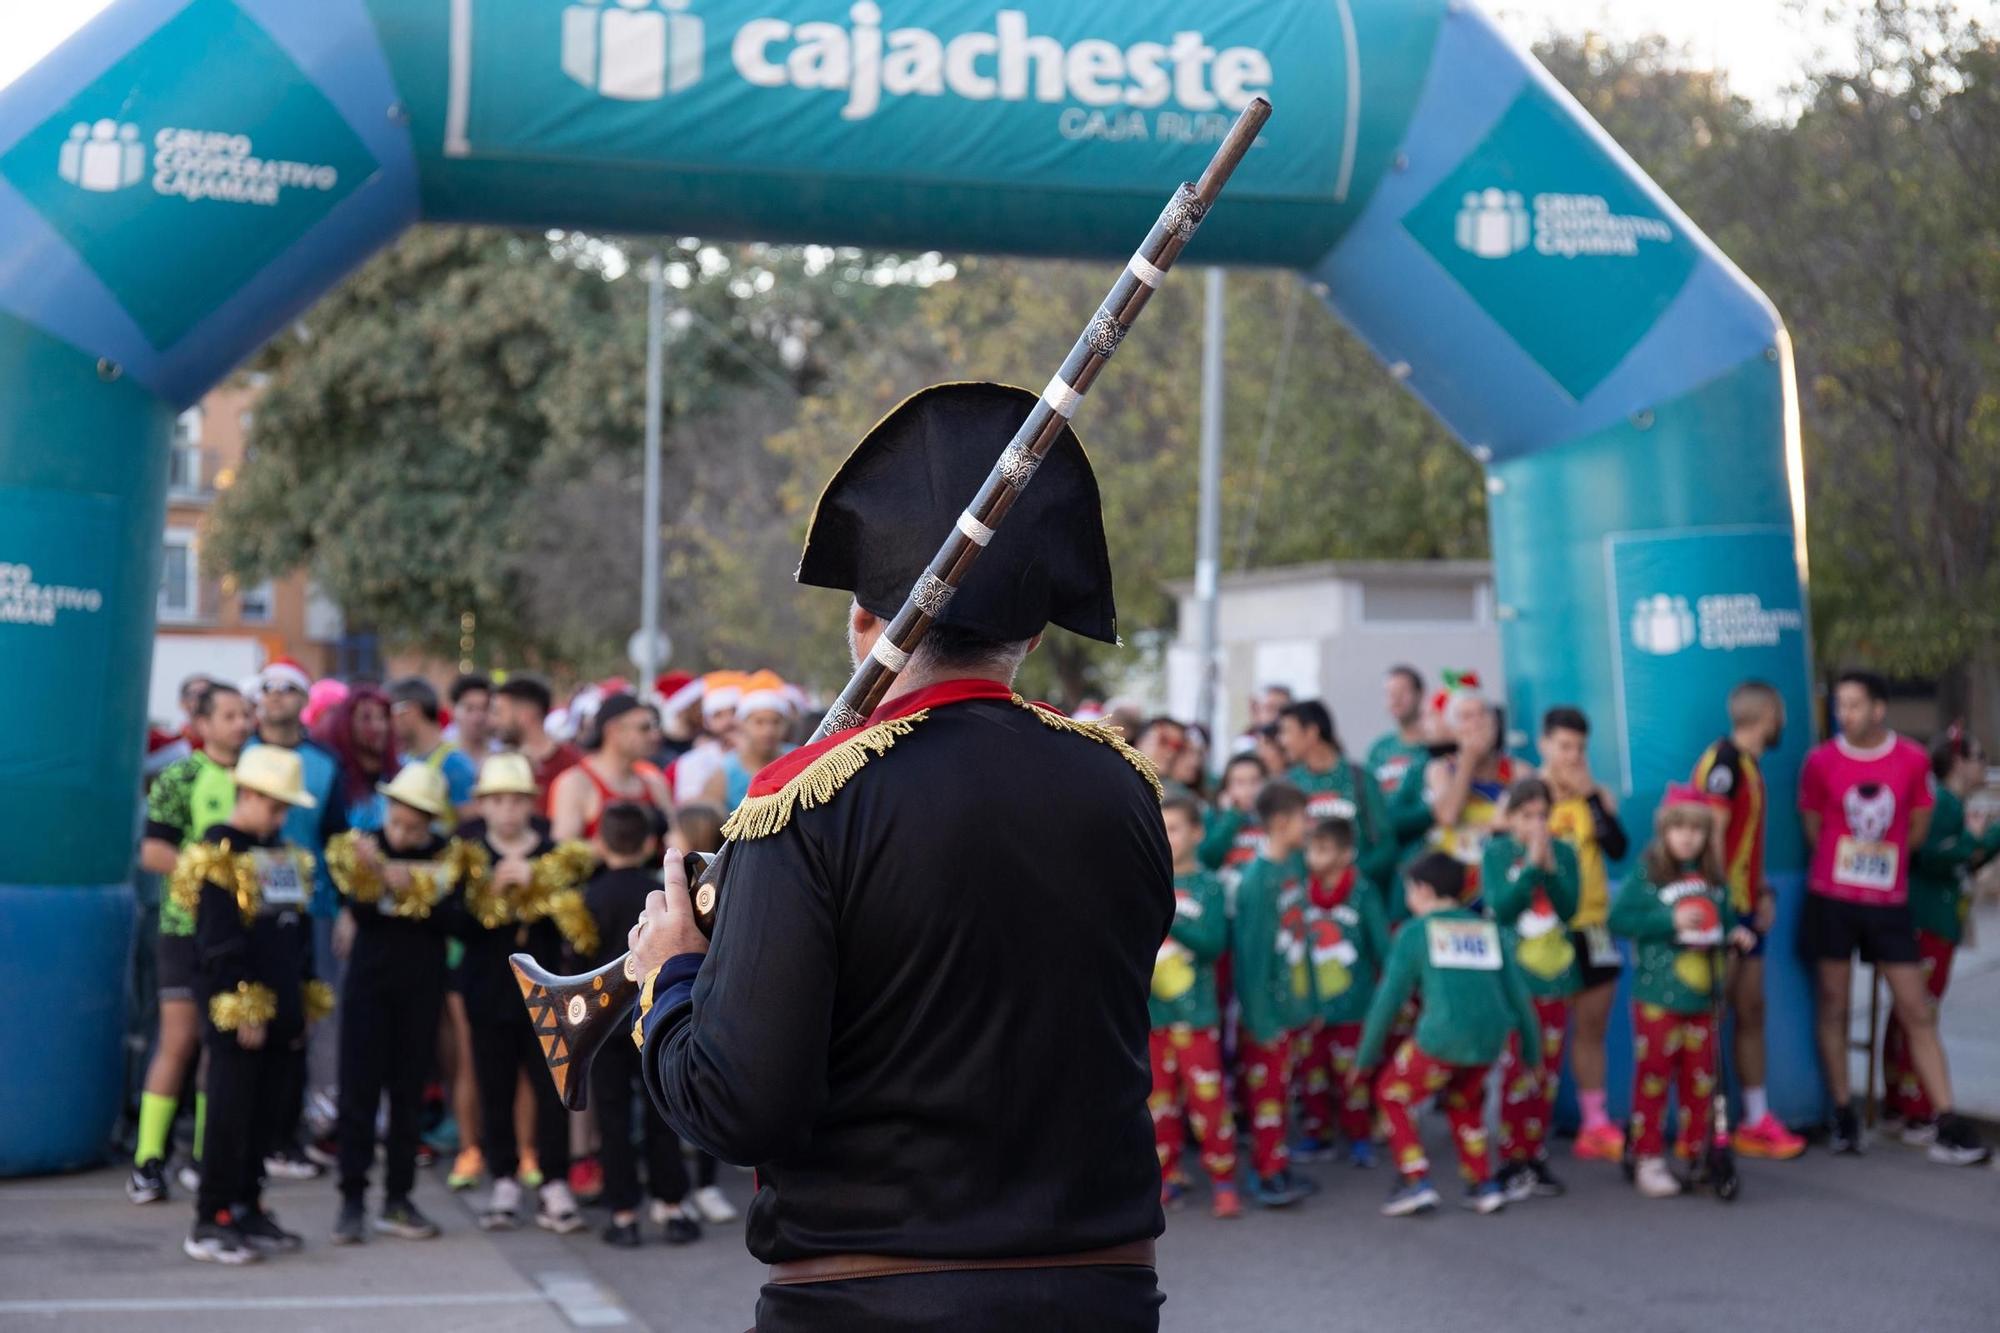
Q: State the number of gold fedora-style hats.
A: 3